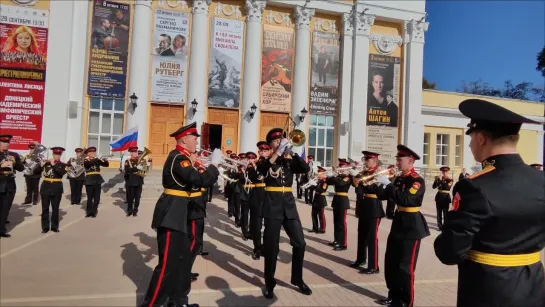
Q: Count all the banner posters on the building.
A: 7